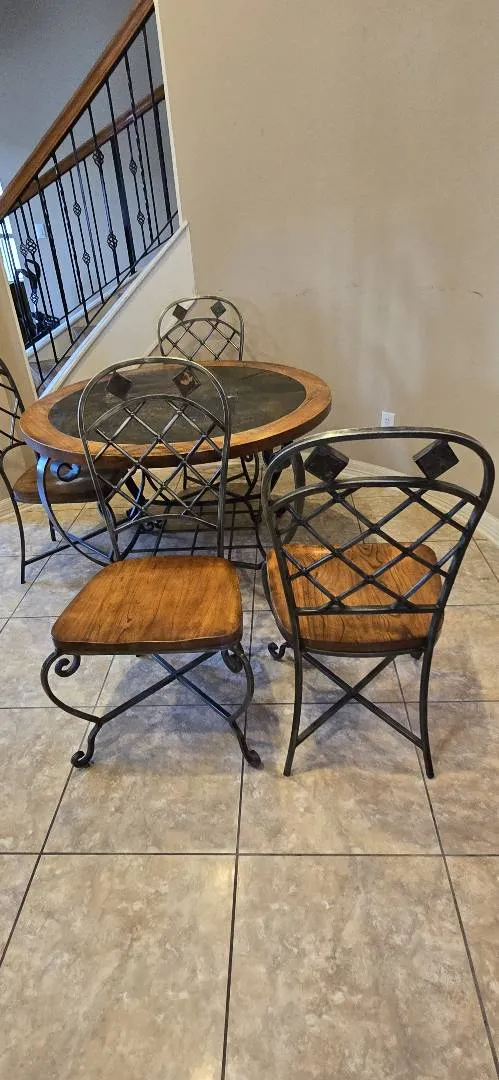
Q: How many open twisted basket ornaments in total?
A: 9